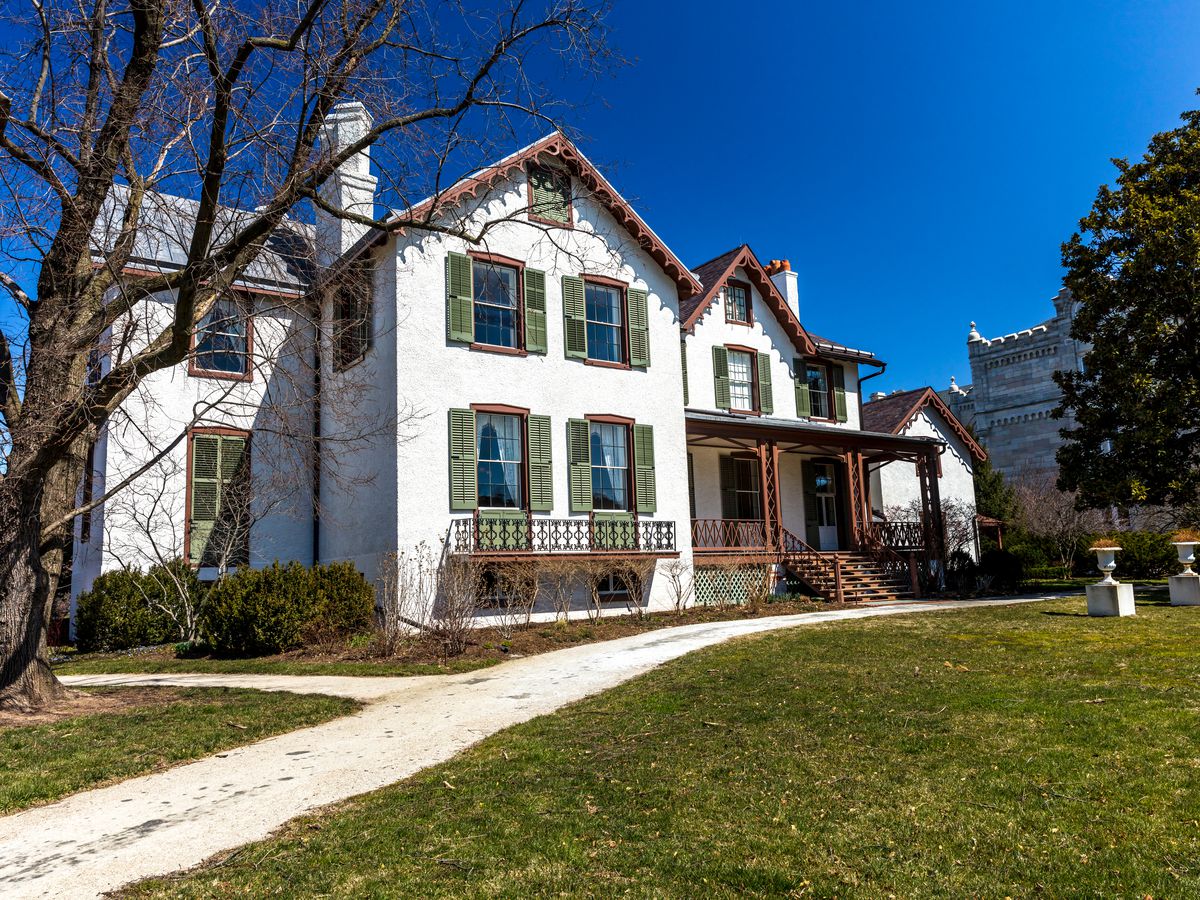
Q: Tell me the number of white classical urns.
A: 2